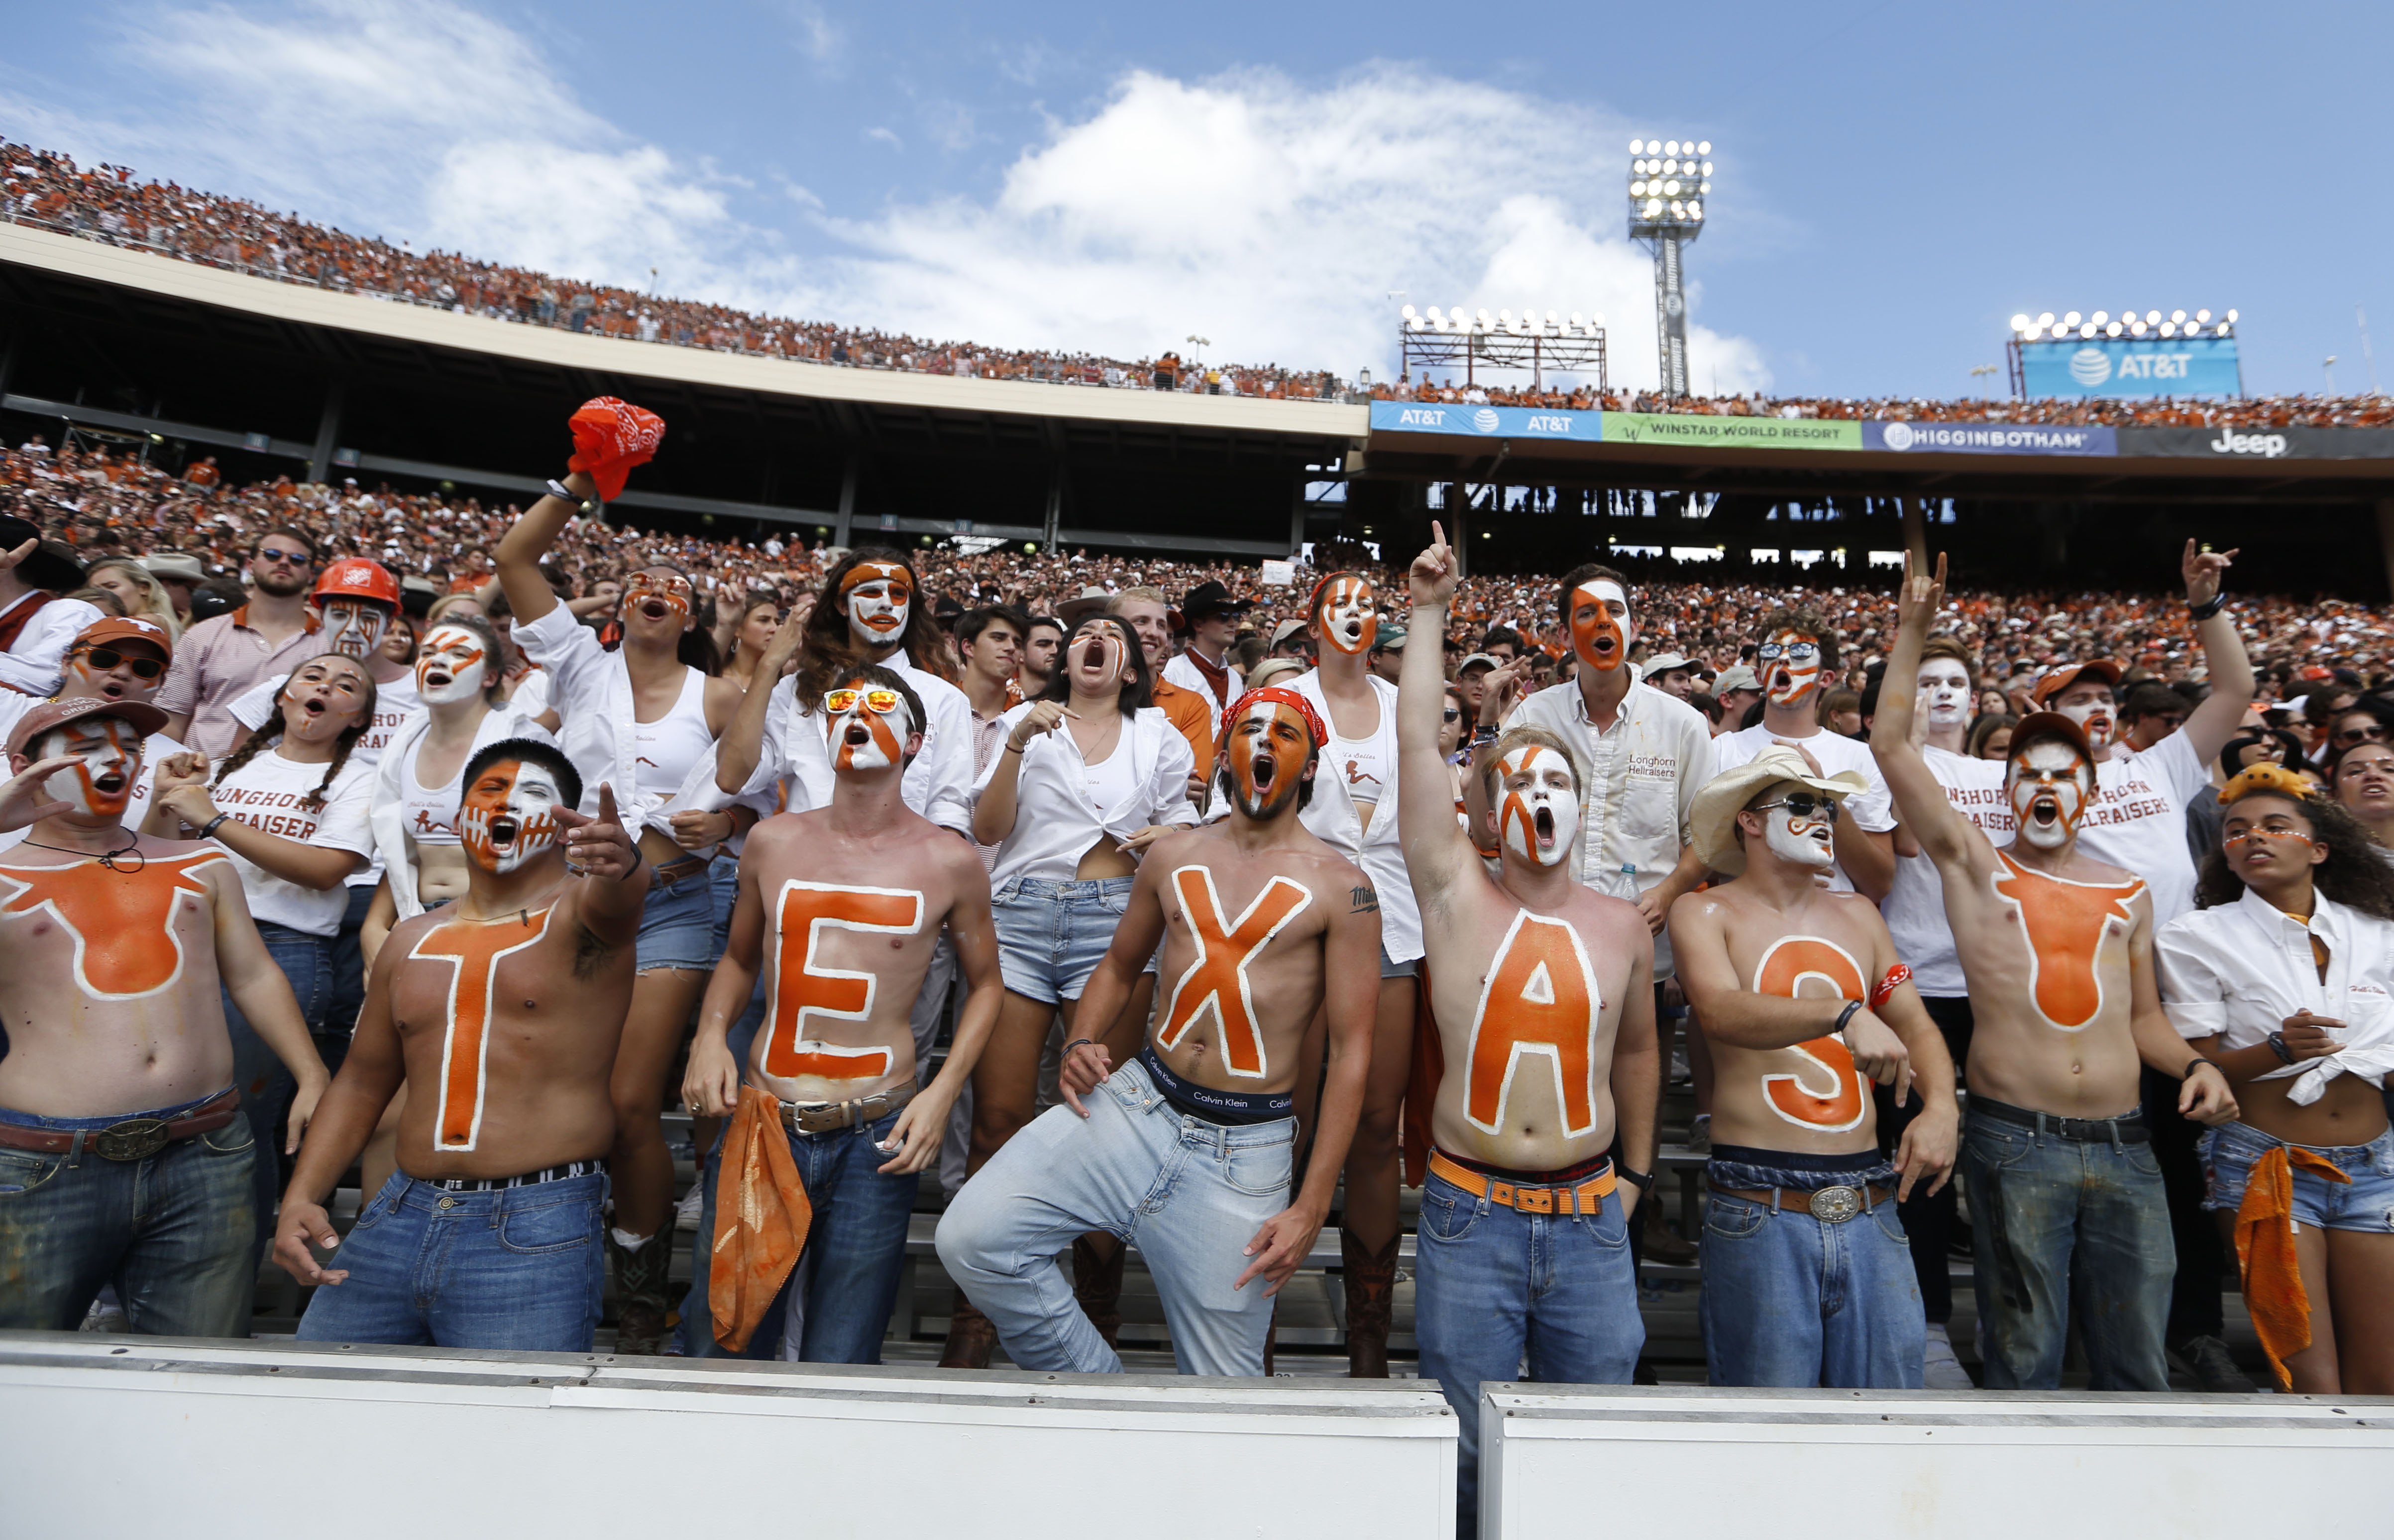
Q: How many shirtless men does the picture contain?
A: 7